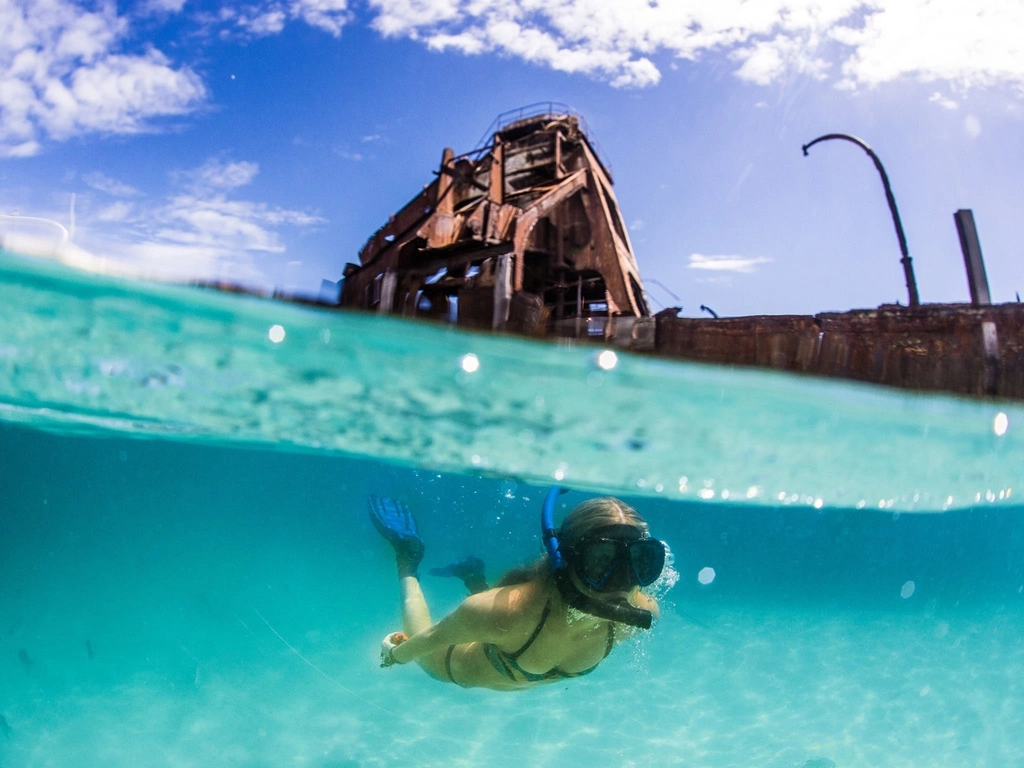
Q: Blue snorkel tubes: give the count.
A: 1